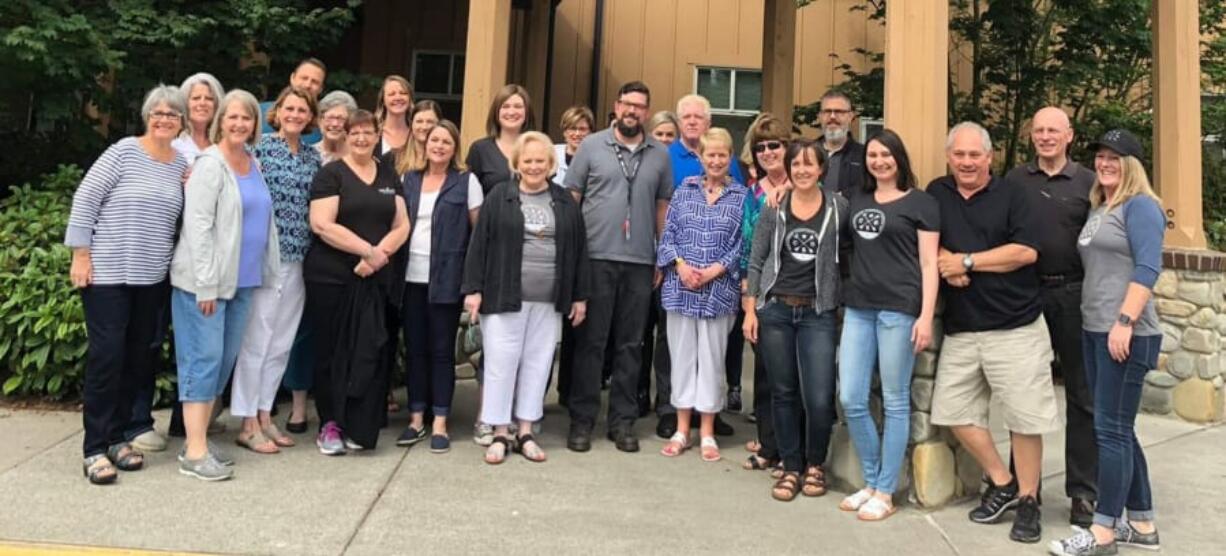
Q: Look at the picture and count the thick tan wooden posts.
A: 4